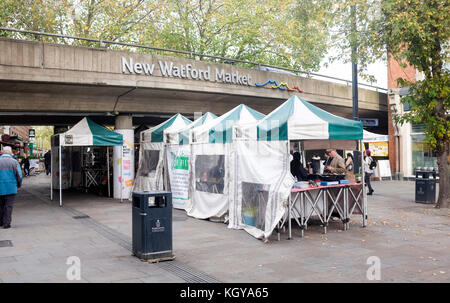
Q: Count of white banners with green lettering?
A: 1